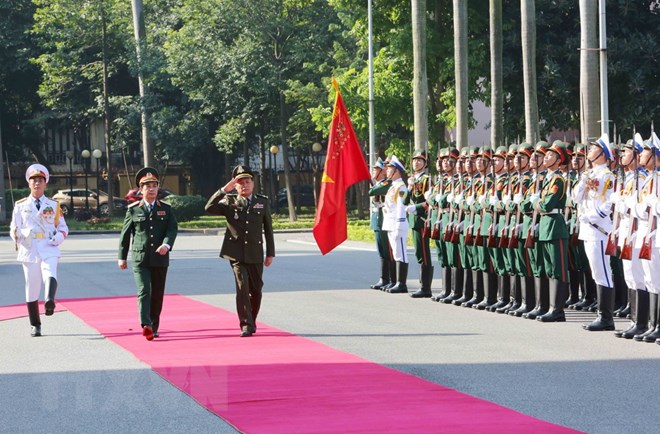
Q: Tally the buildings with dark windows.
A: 1